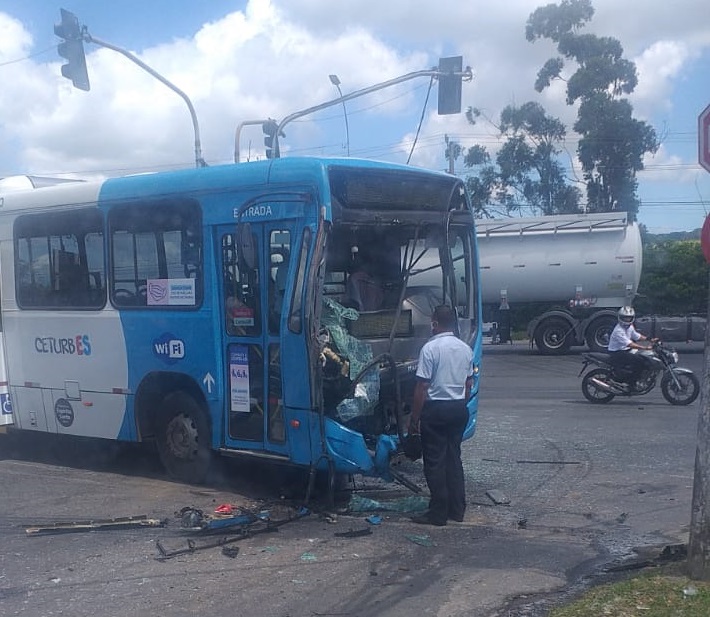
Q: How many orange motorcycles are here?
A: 0